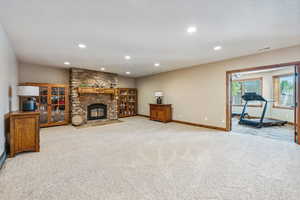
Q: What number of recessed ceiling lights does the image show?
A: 8